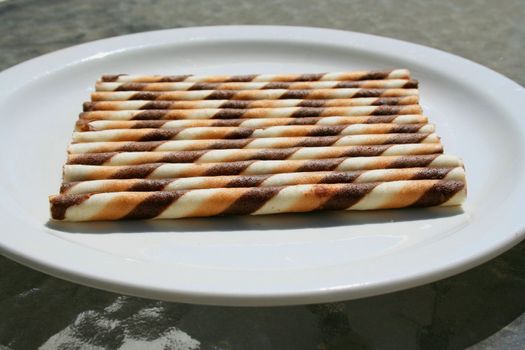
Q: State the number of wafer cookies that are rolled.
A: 12